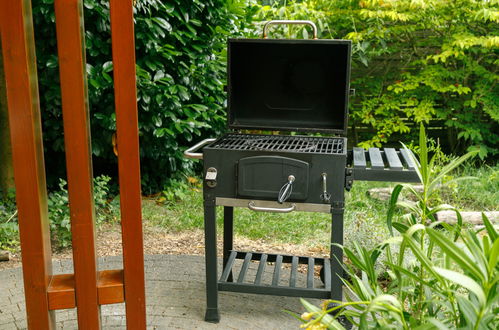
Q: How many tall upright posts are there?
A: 3